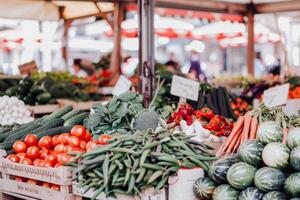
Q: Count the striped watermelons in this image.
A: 13